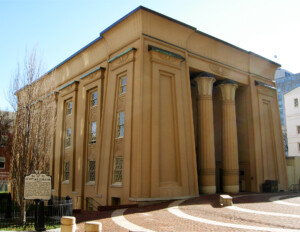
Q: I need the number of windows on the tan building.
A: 9